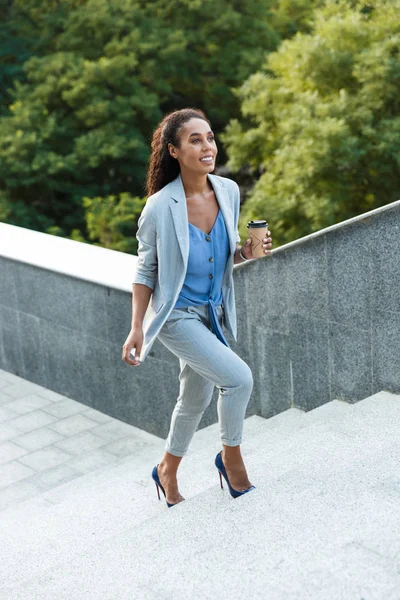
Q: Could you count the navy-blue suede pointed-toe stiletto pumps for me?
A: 2